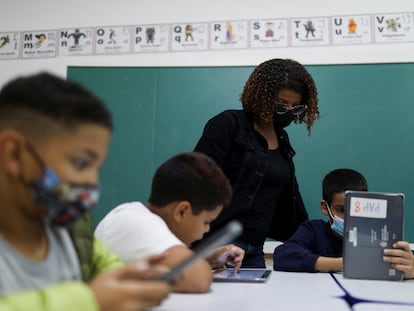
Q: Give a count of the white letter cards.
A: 11